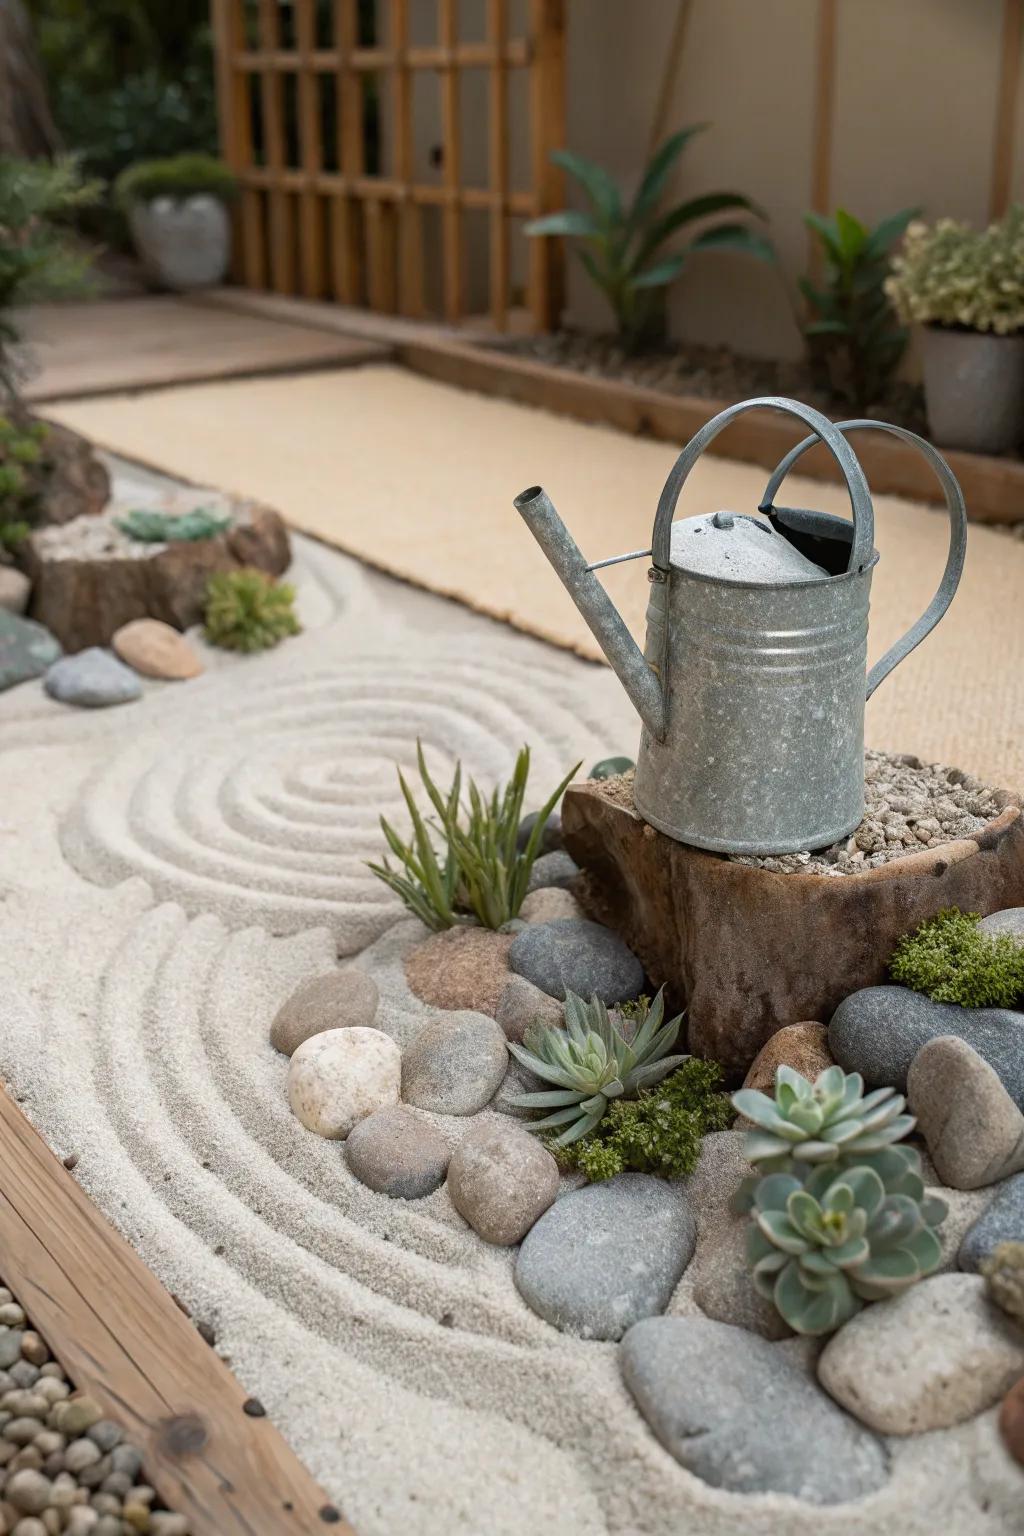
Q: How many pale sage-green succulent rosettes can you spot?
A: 3